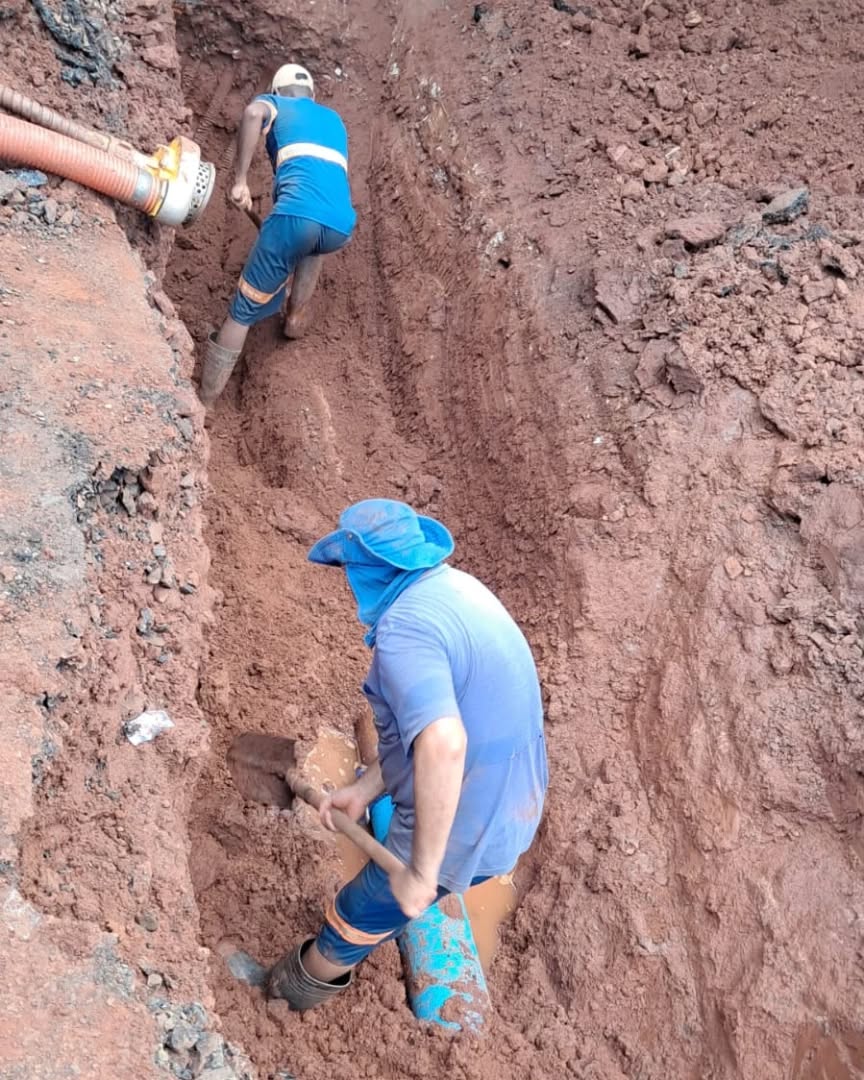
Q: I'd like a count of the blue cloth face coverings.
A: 1